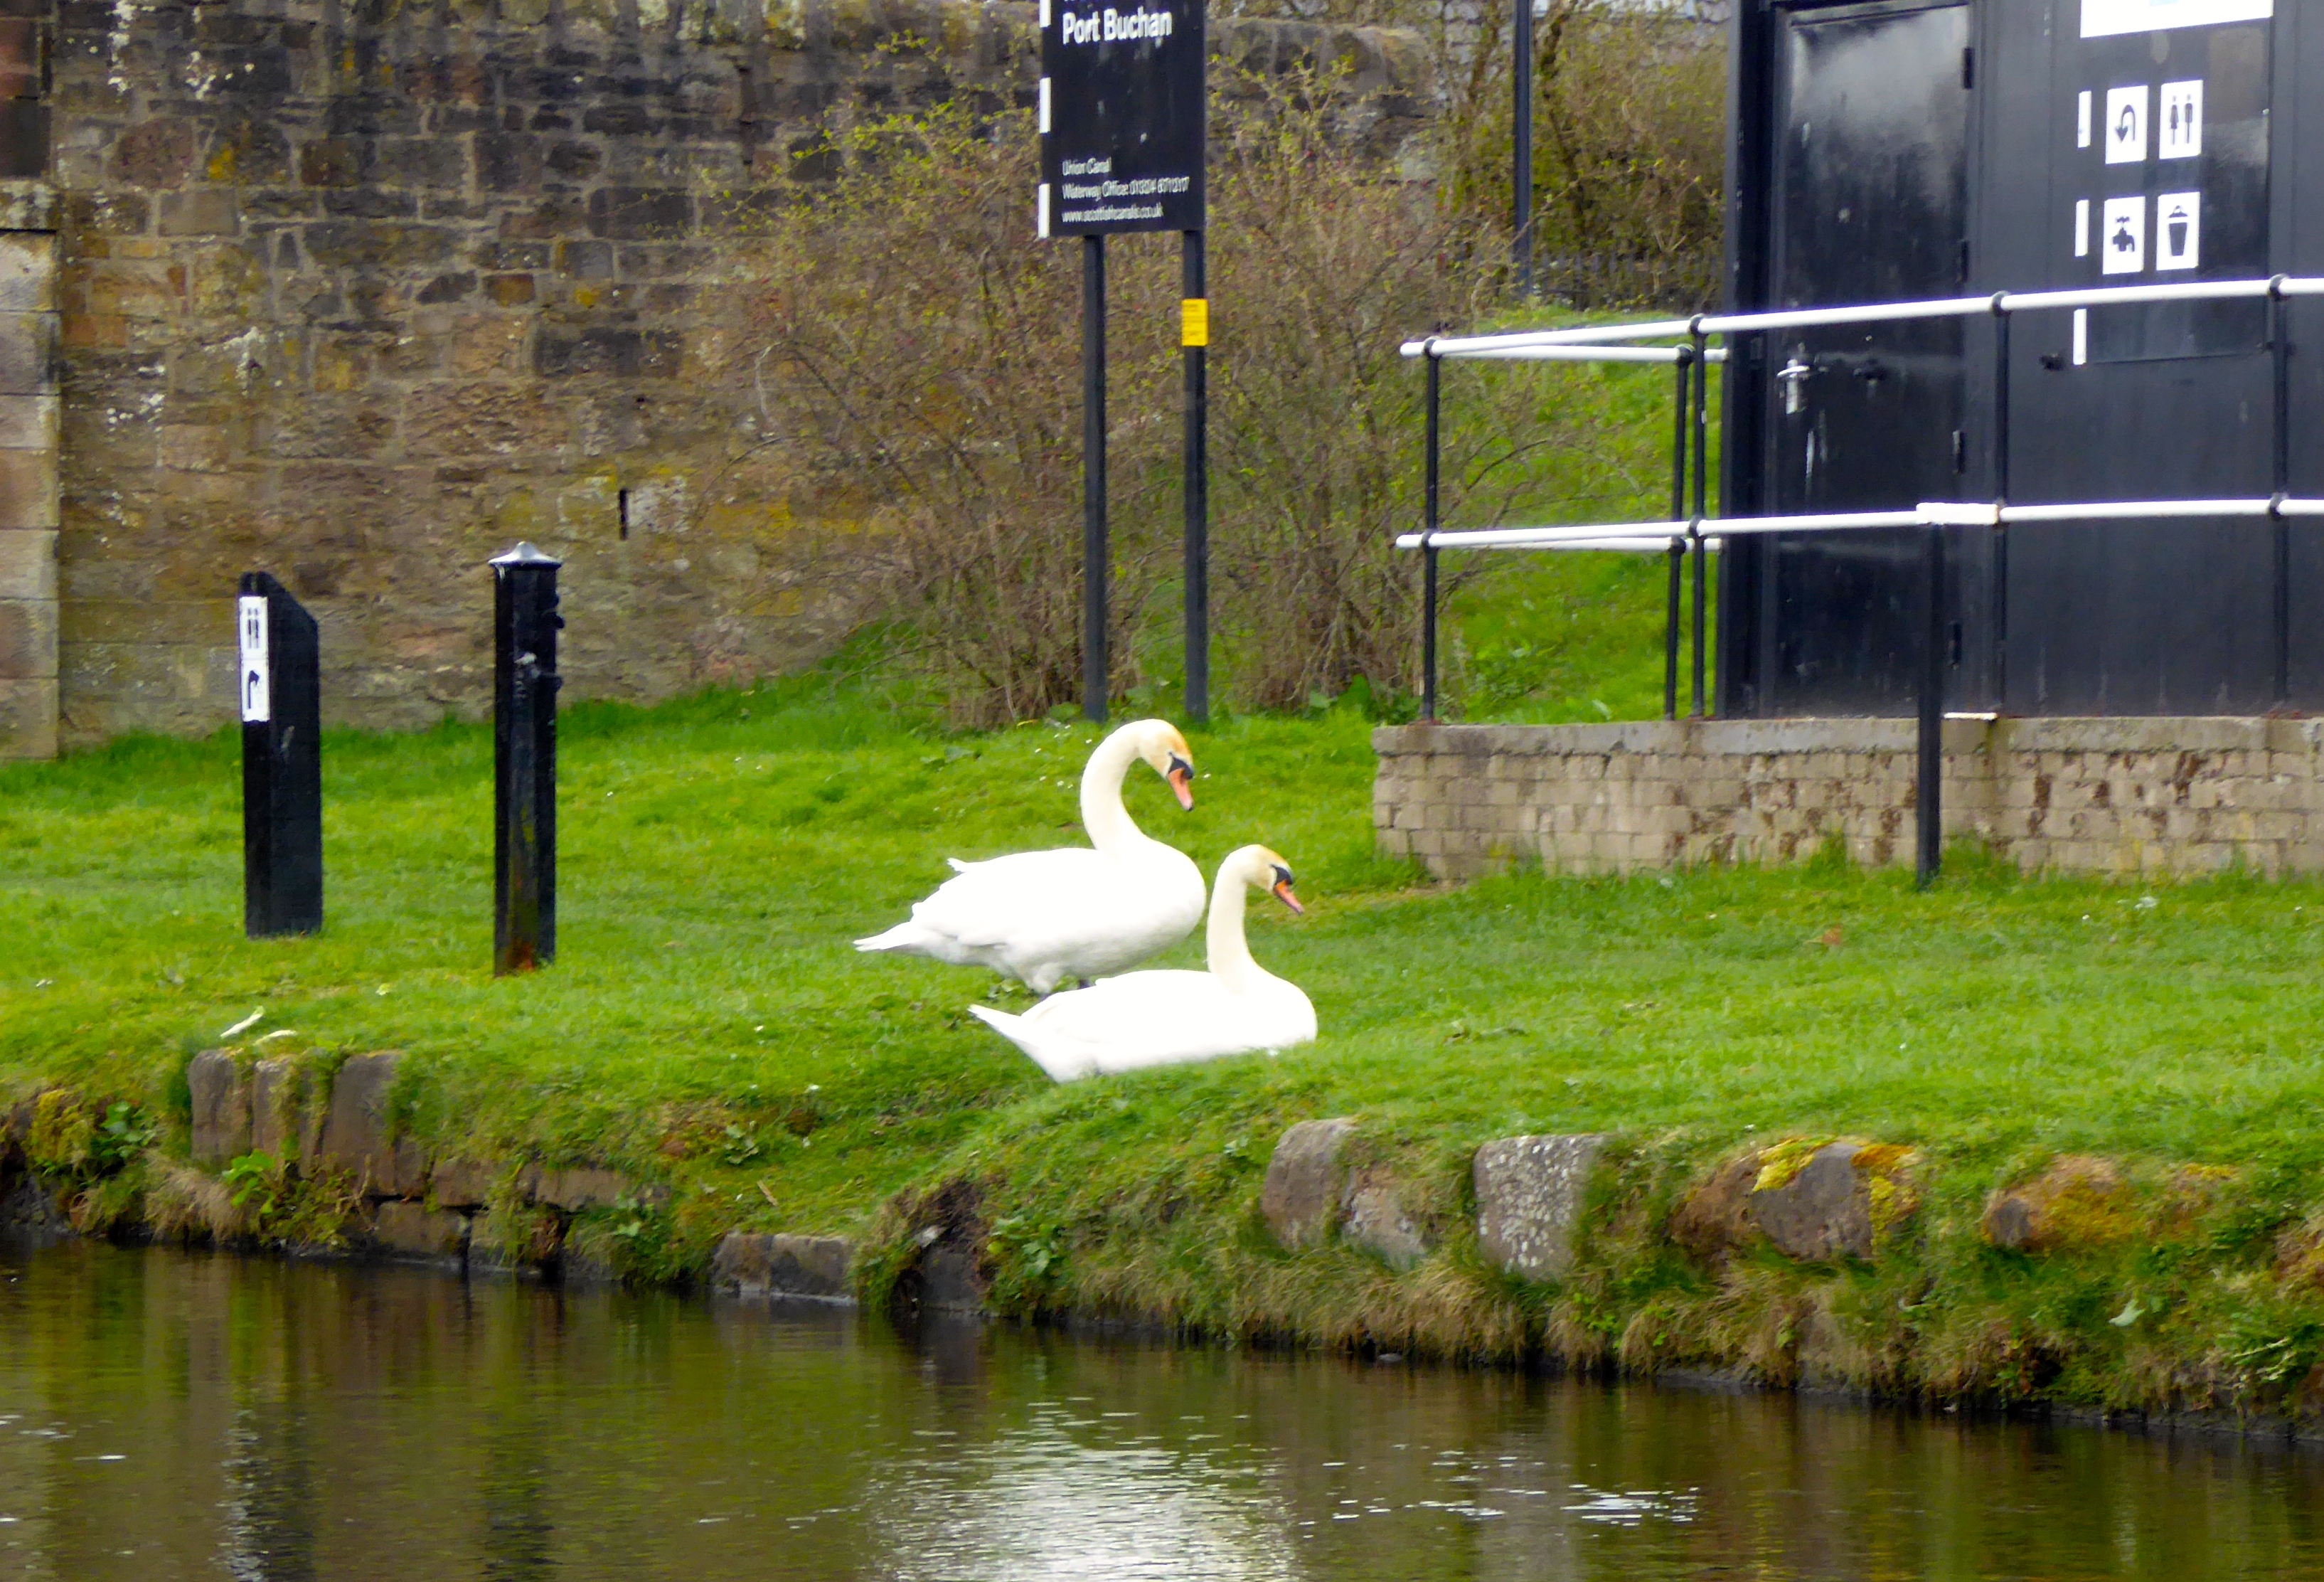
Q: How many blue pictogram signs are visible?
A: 0